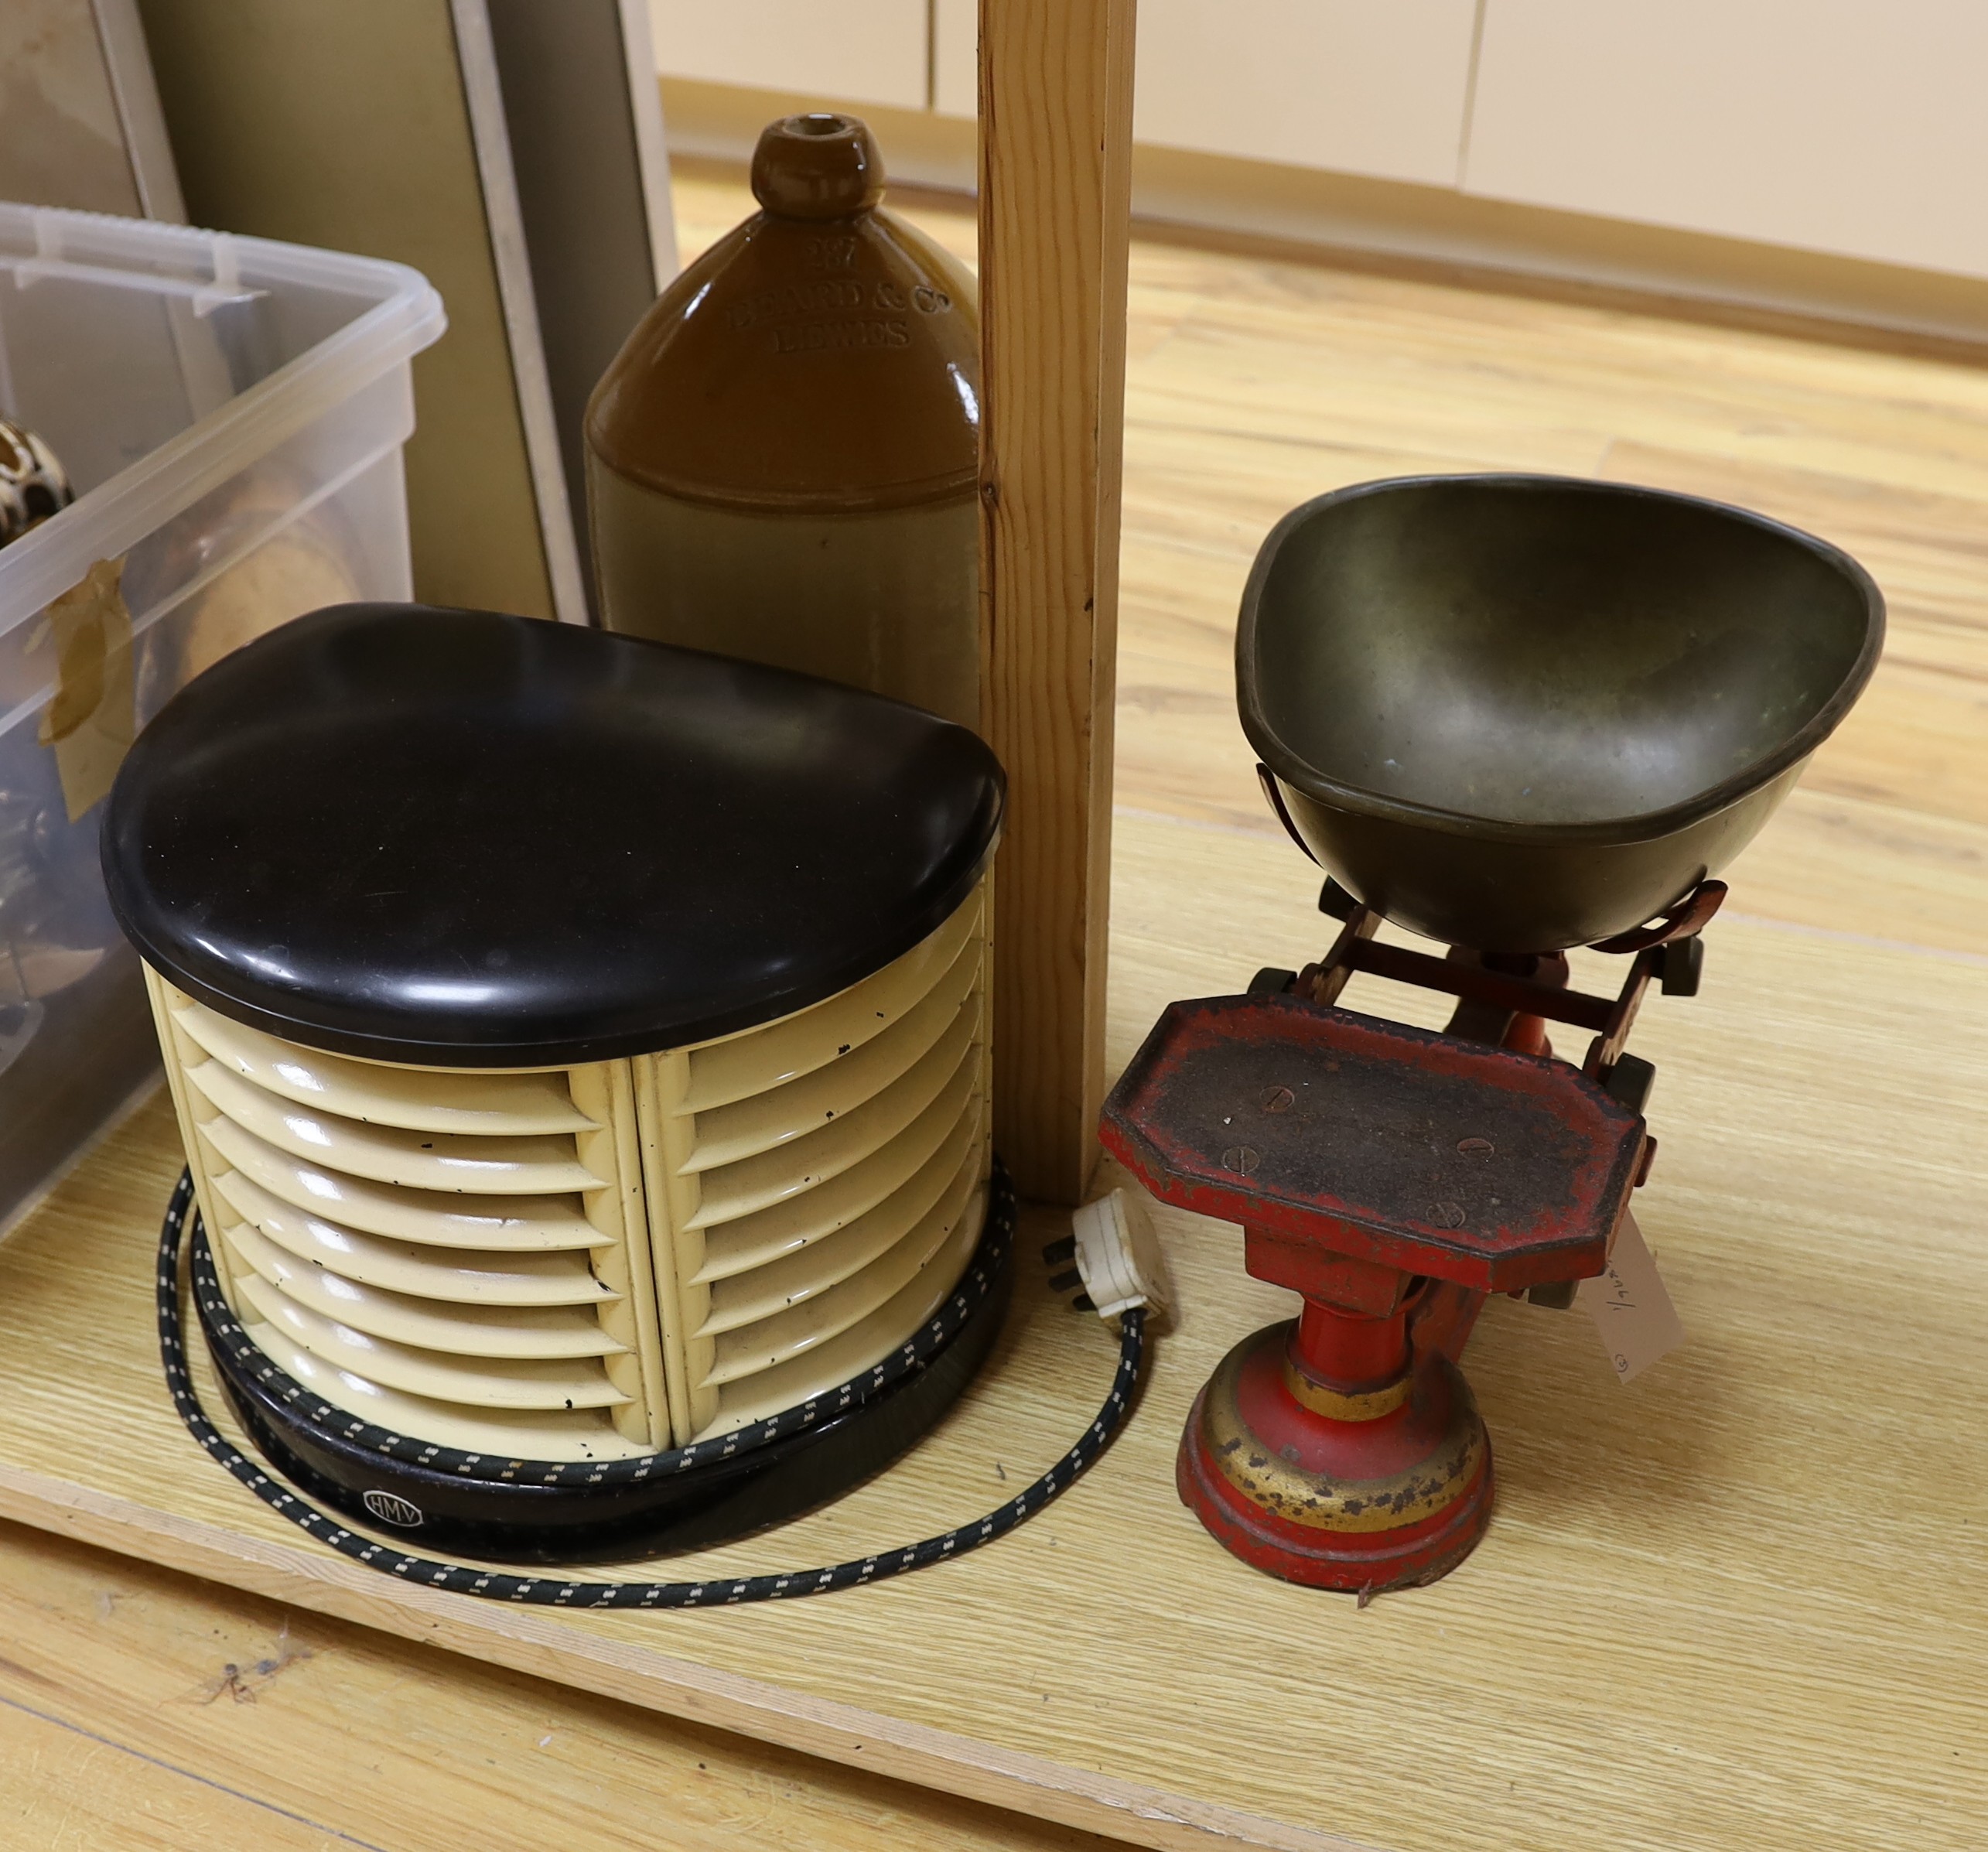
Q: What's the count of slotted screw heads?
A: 4